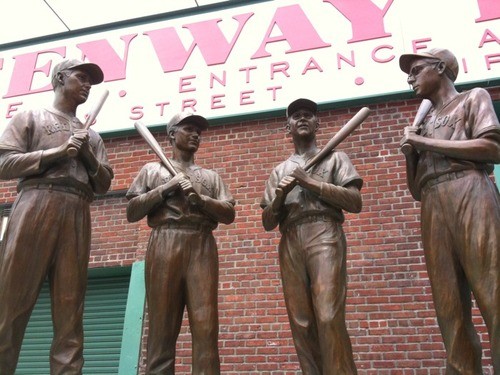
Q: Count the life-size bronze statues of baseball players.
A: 4